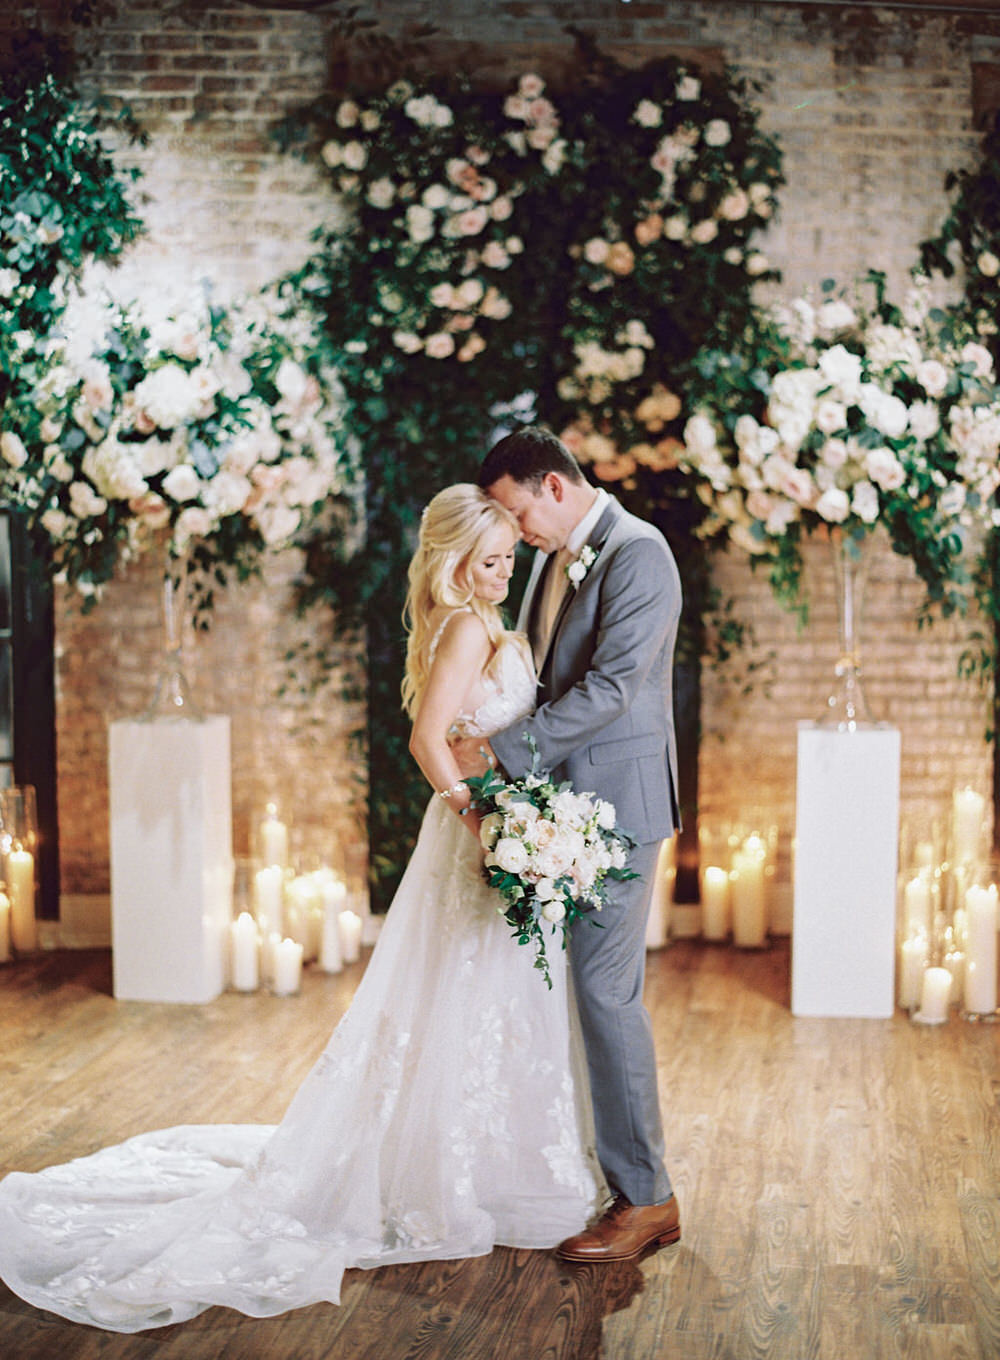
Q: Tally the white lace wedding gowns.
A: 1